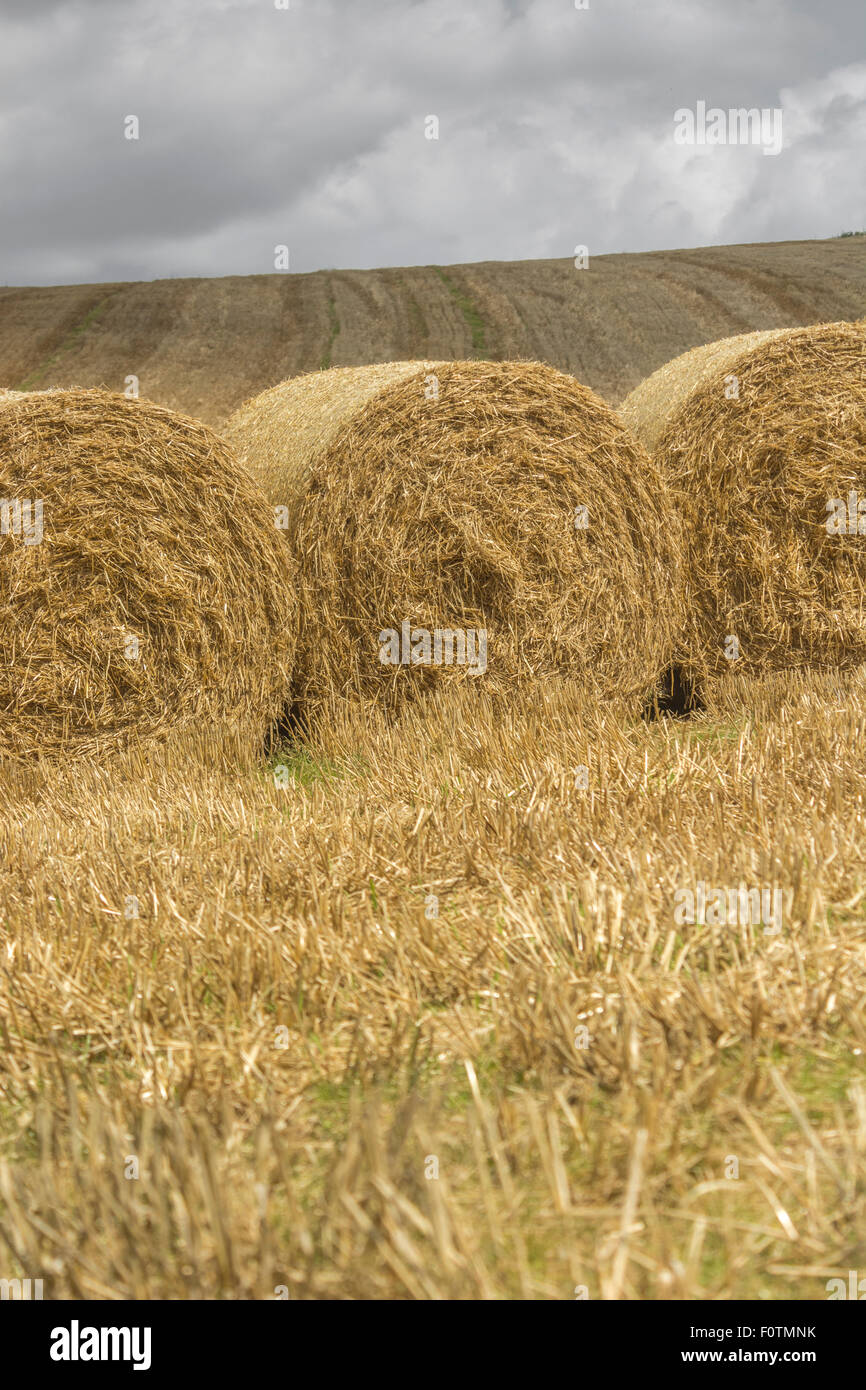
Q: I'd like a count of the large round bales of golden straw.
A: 3